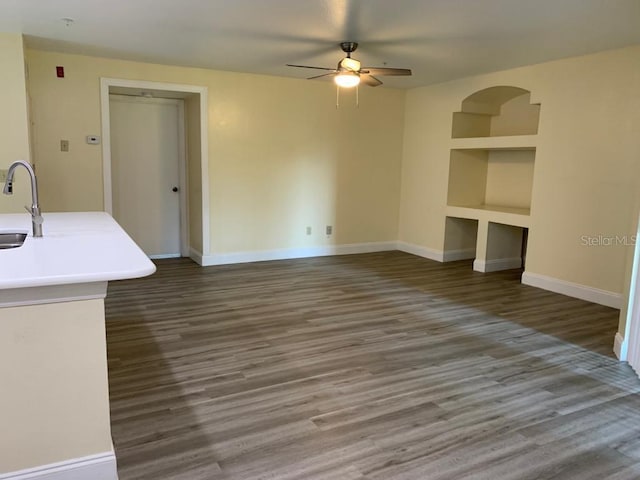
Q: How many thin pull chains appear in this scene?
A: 2